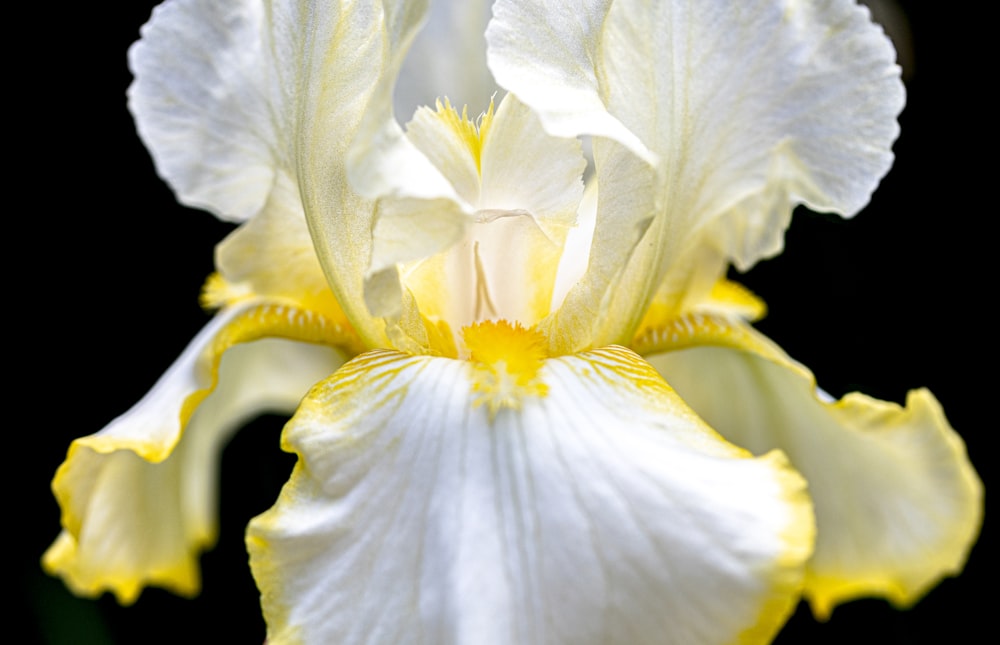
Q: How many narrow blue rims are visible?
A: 0